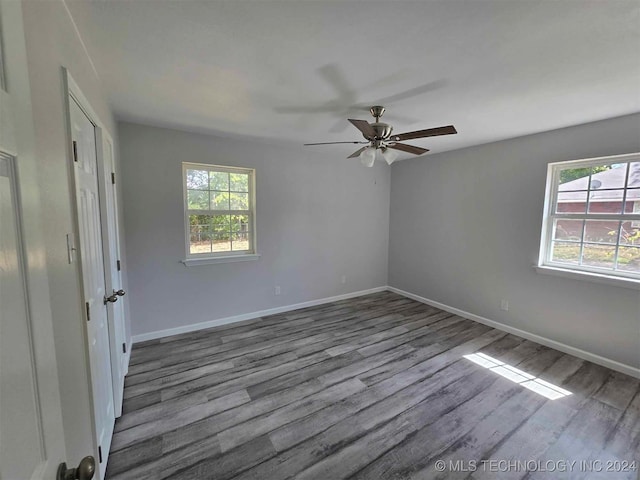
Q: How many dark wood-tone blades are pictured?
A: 5